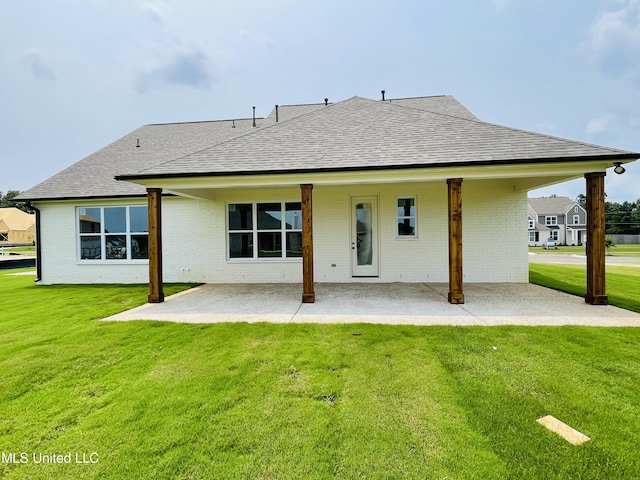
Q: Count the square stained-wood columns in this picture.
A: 4